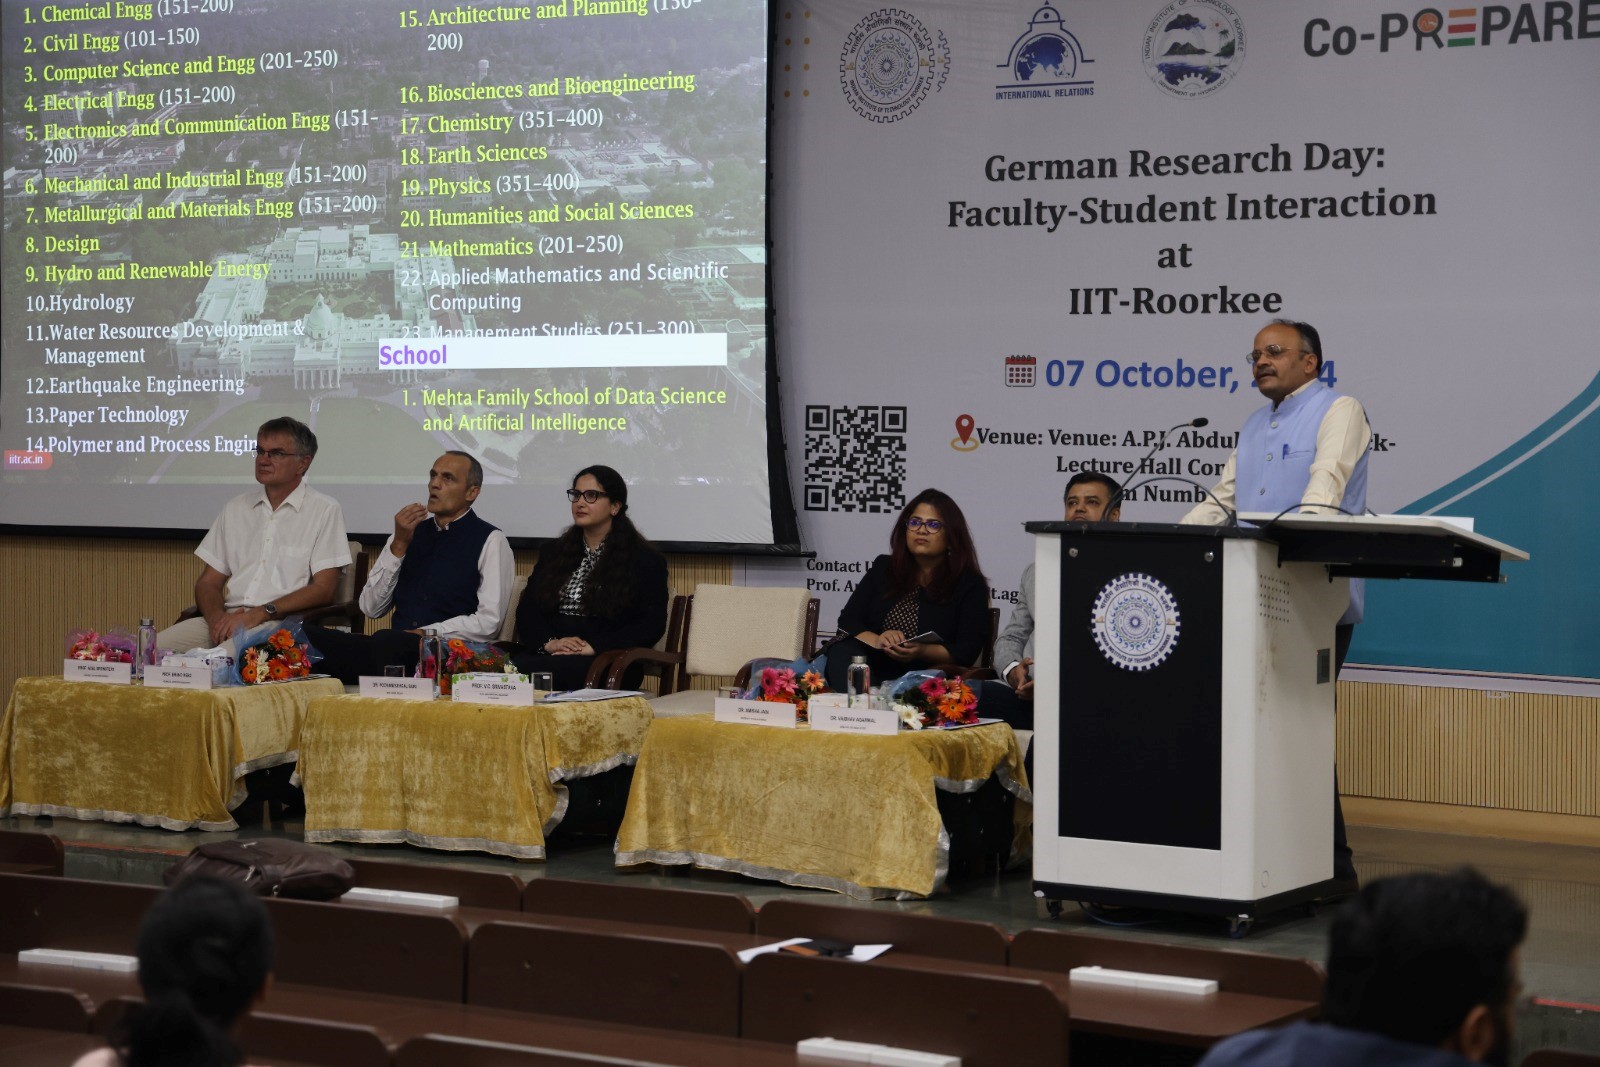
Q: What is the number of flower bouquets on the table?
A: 5